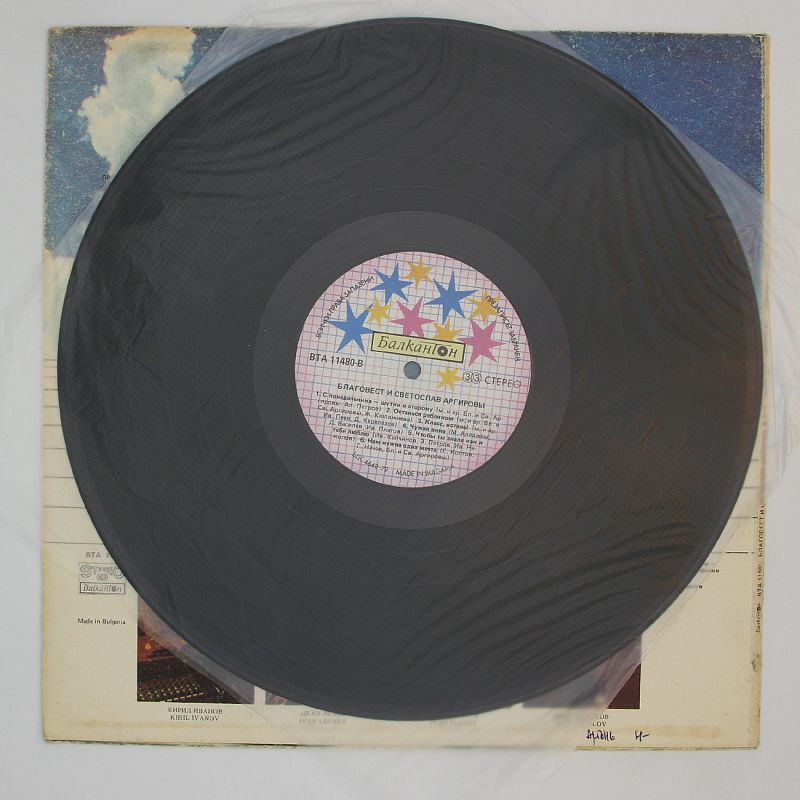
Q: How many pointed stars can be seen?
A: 10